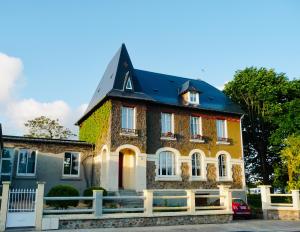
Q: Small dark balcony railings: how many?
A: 4